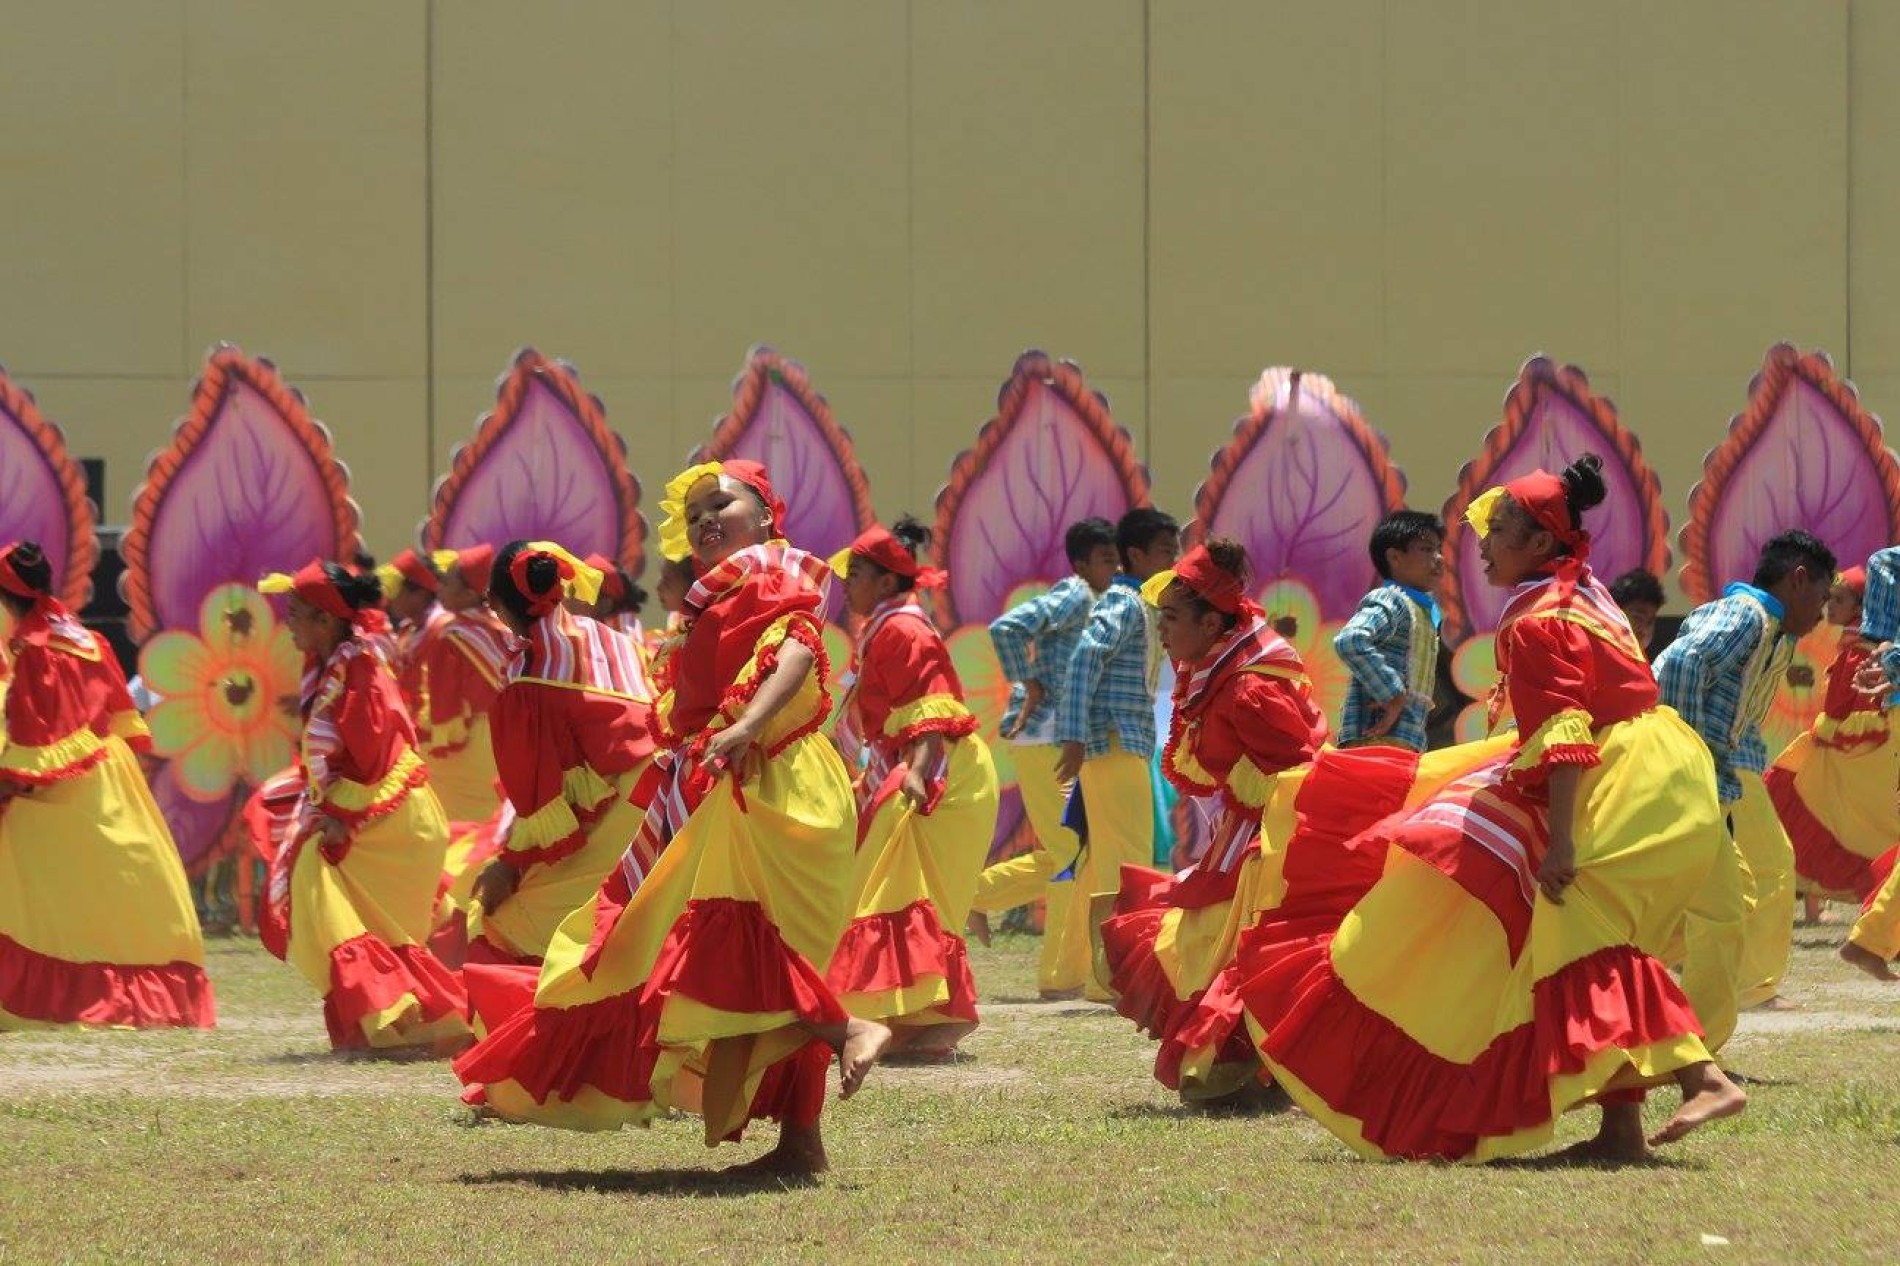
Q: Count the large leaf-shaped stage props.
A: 8